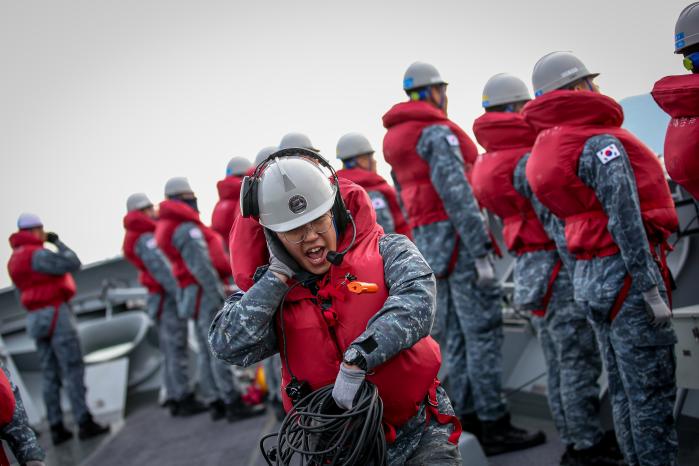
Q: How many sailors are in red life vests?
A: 13